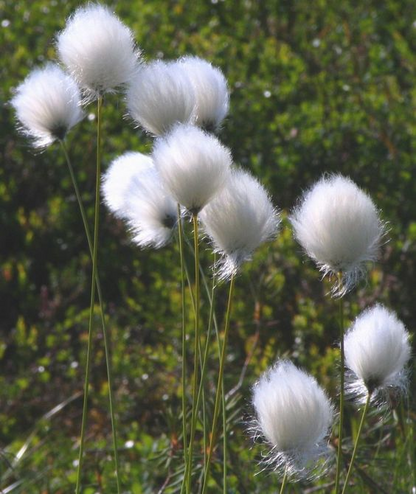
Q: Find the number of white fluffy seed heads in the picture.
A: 11